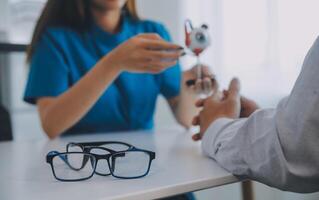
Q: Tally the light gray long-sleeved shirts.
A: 1